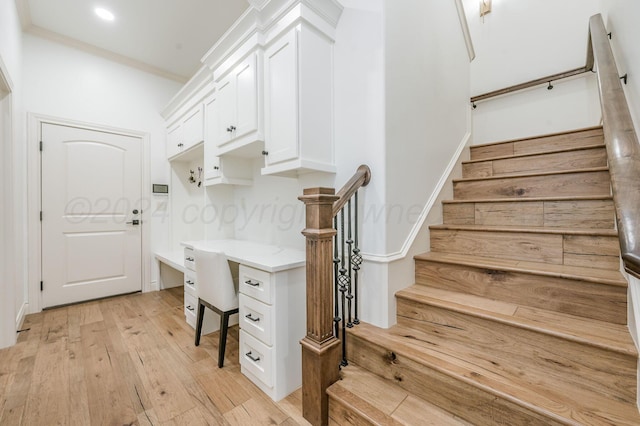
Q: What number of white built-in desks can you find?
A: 1